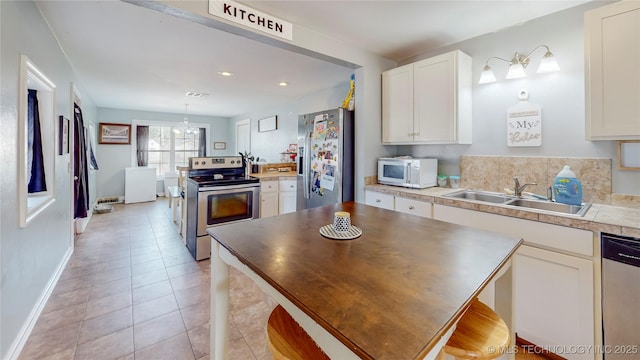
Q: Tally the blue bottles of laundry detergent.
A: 1